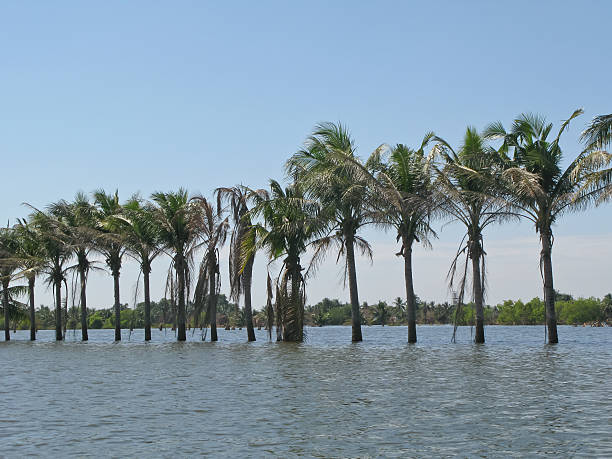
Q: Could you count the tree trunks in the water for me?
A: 14